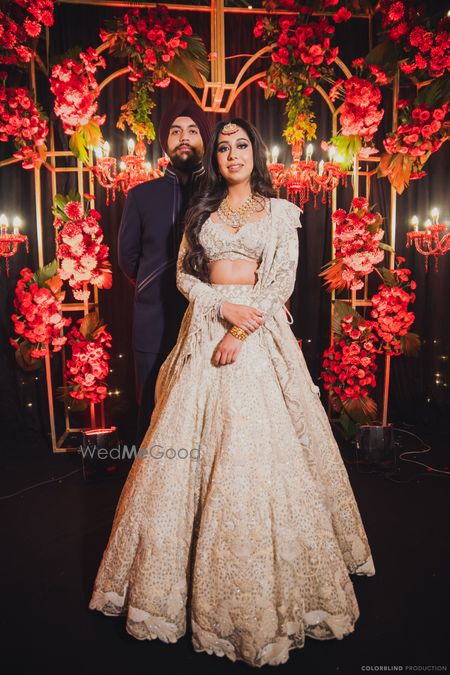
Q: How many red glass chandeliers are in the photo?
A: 4